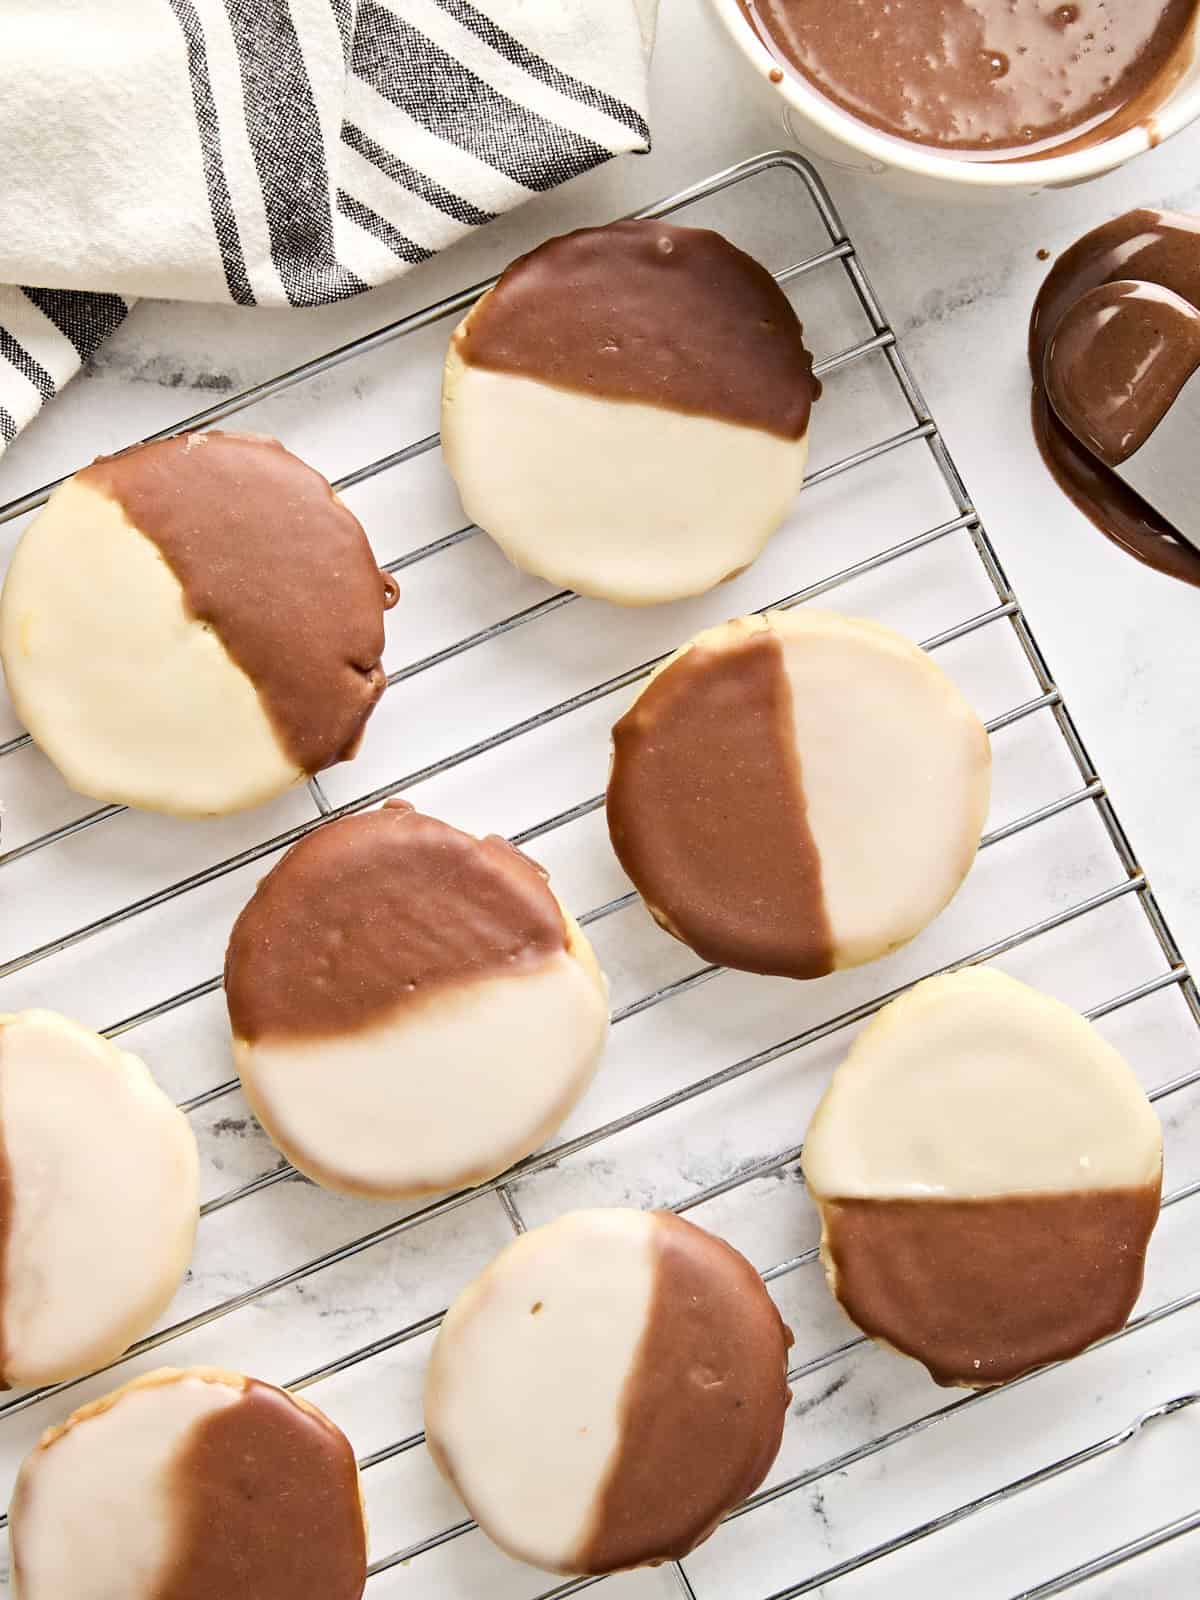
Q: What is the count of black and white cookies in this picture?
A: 8